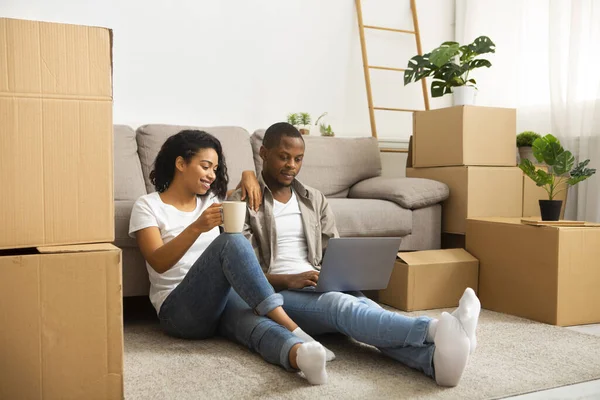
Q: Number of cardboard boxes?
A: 7